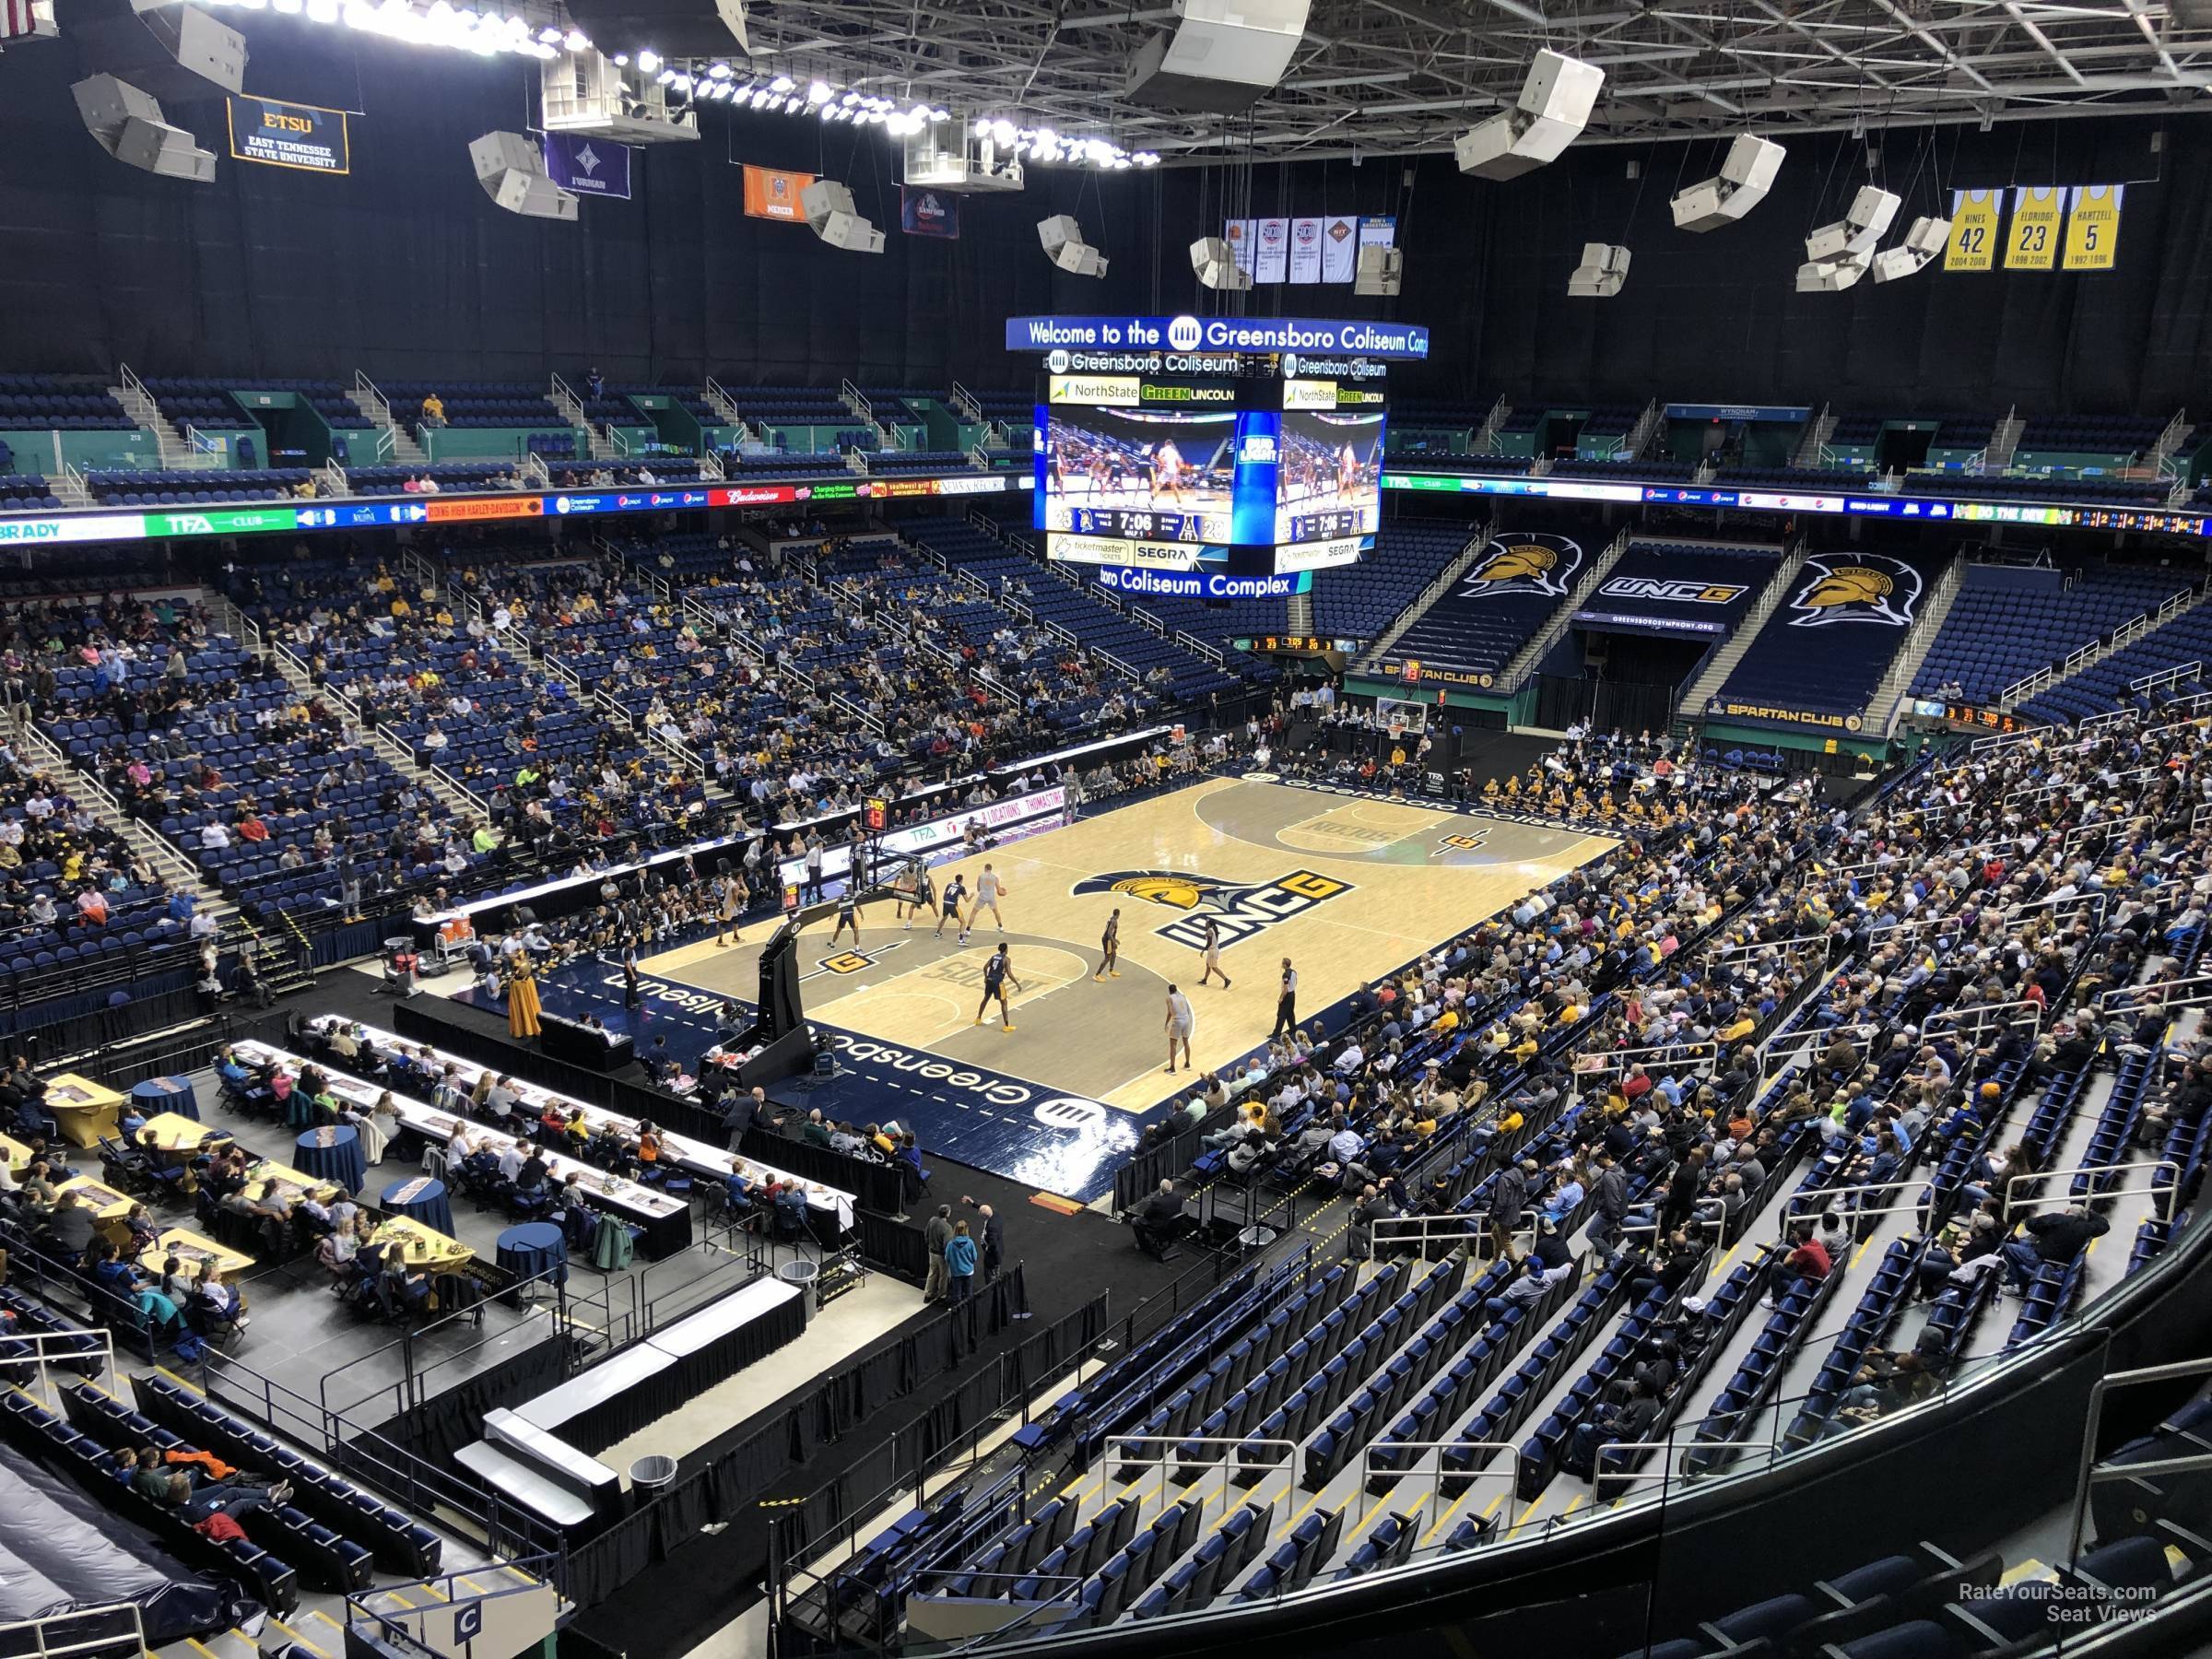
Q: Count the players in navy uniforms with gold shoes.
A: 2